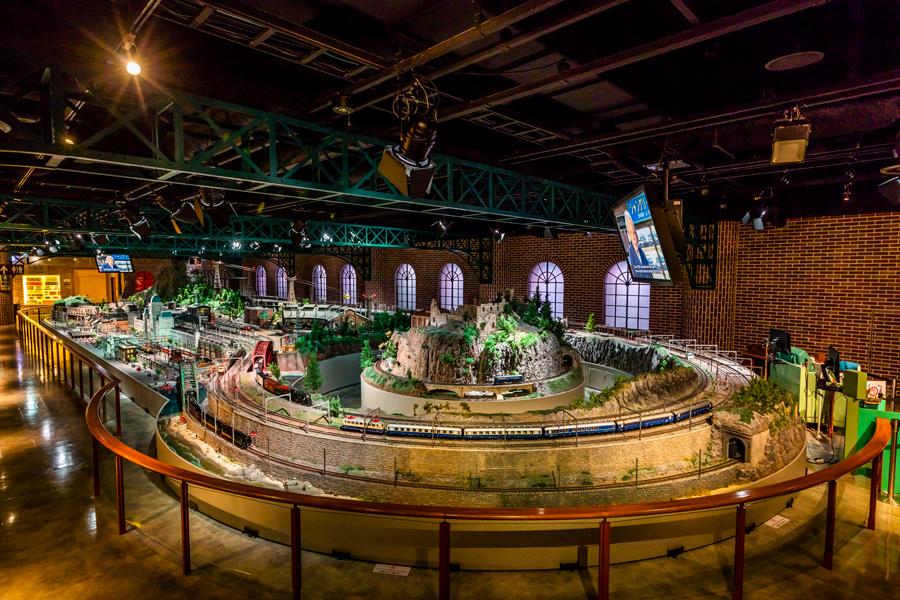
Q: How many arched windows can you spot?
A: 8